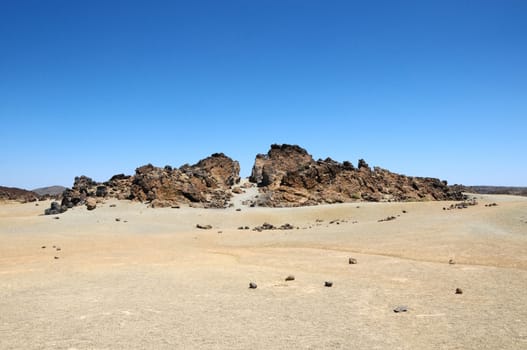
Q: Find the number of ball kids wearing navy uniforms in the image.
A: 0